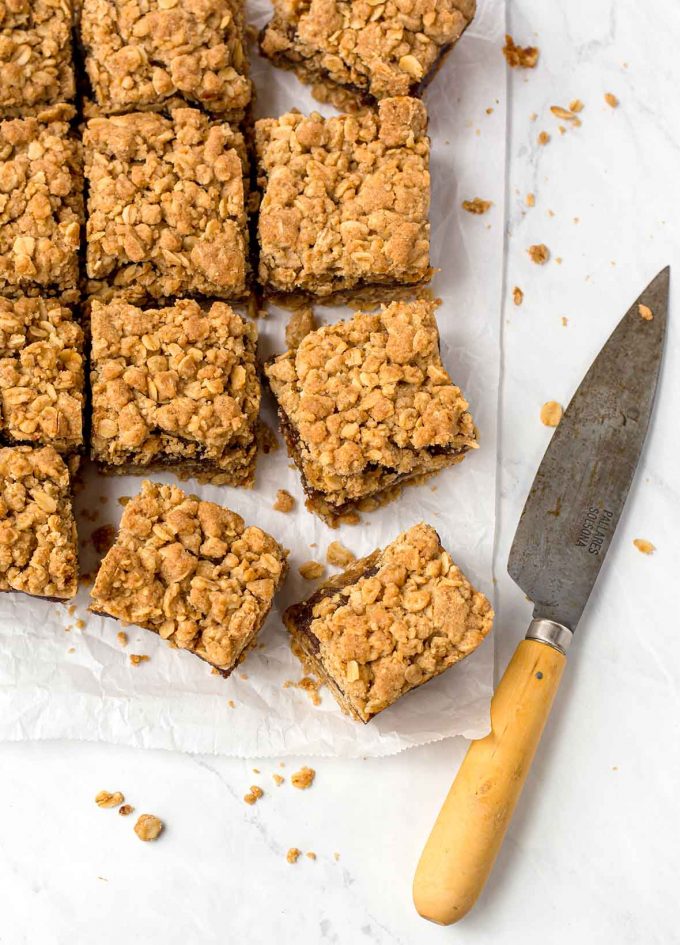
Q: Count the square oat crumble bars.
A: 12